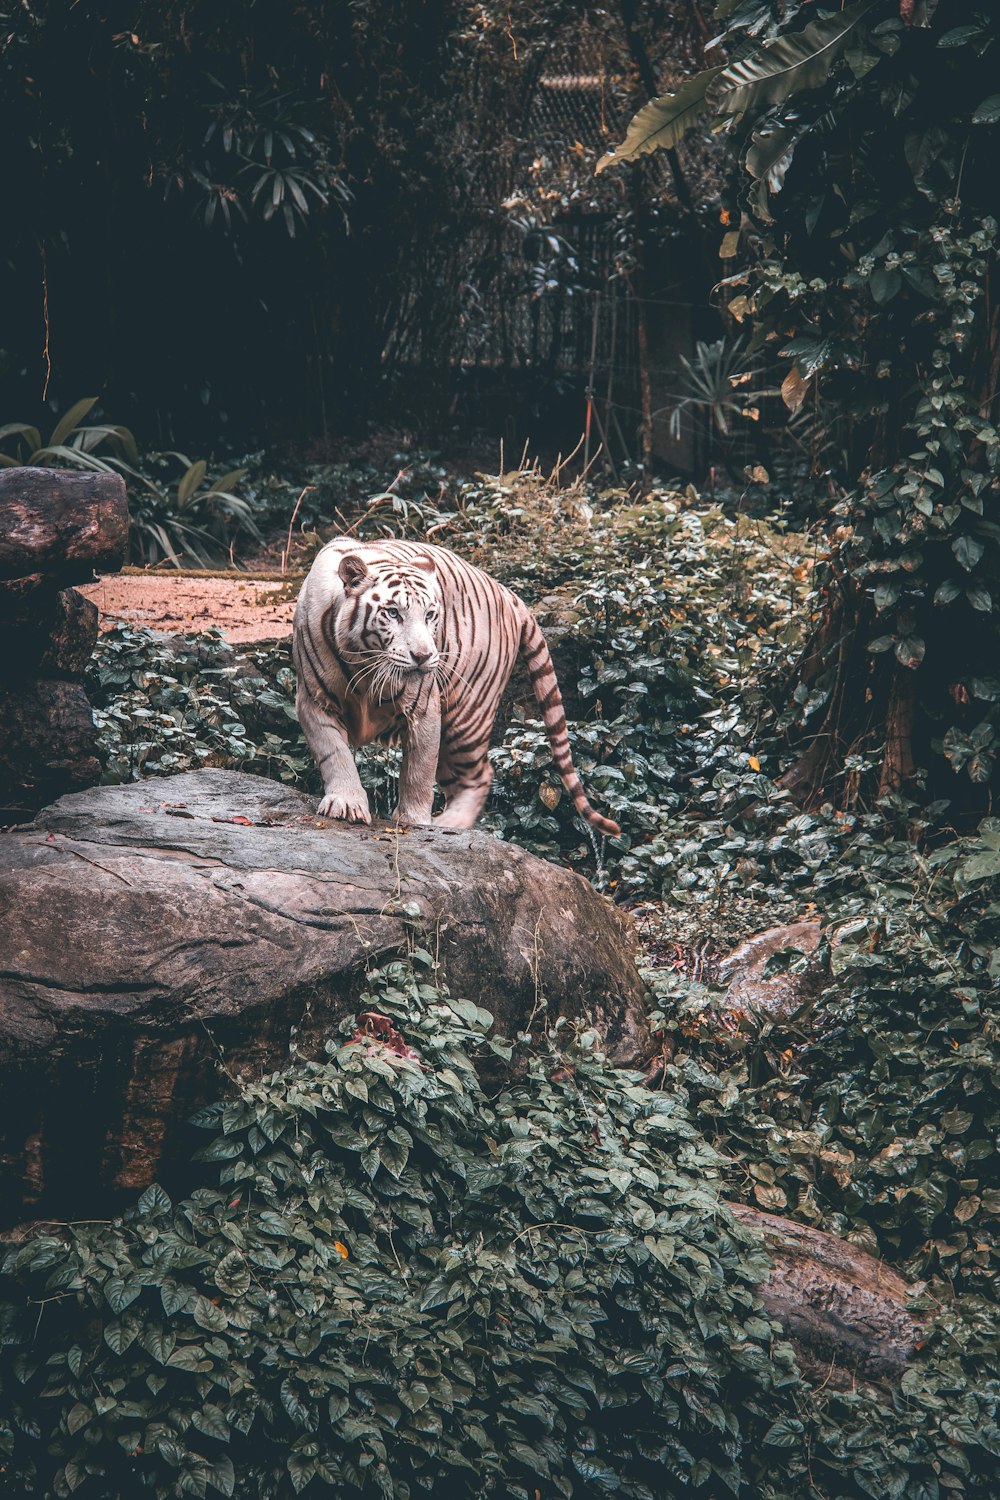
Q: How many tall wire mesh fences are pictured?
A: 1